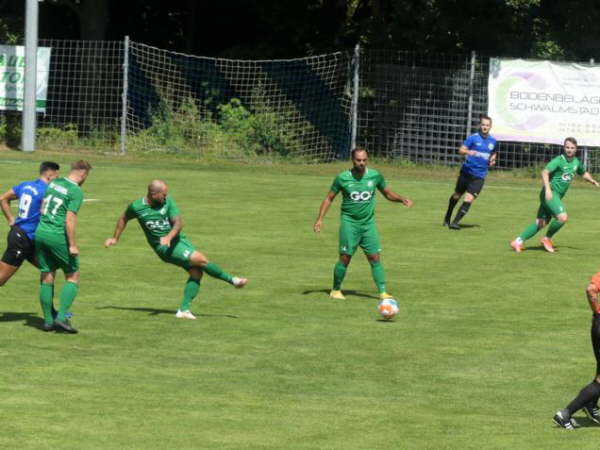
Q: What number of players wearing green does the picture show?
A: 4